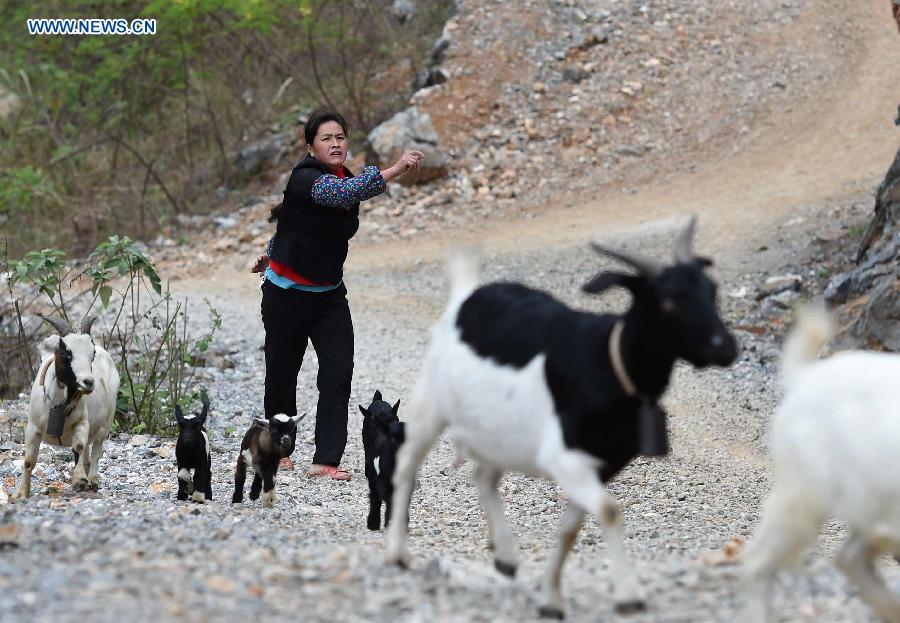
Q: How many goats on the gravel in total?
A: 6